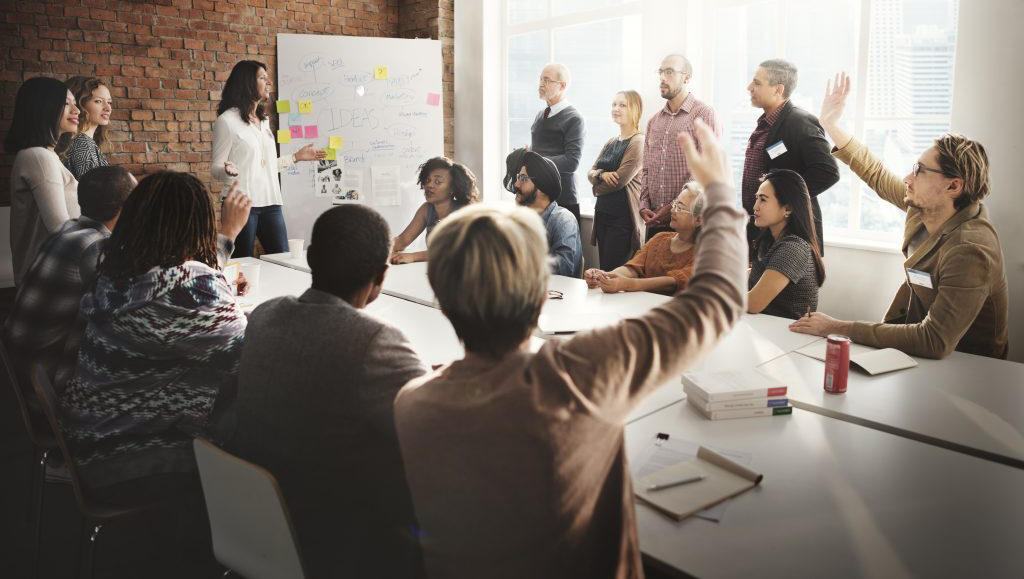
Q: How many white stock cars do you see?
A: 0